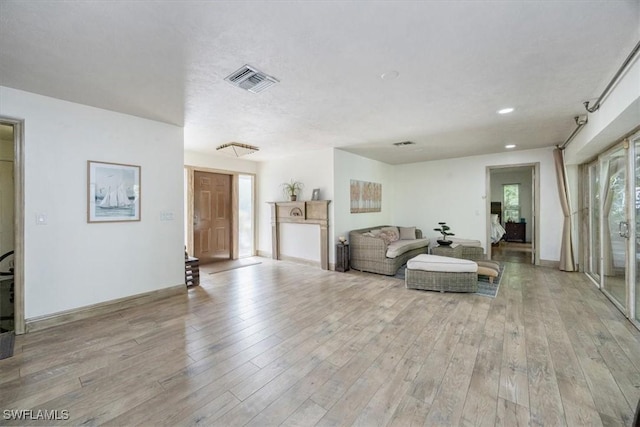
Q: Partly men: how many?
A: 0